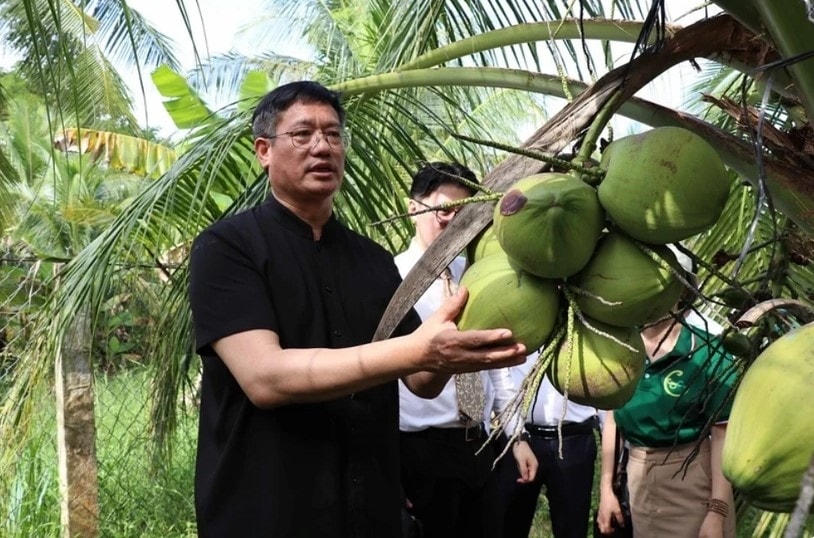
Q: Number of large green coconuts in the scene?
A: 7